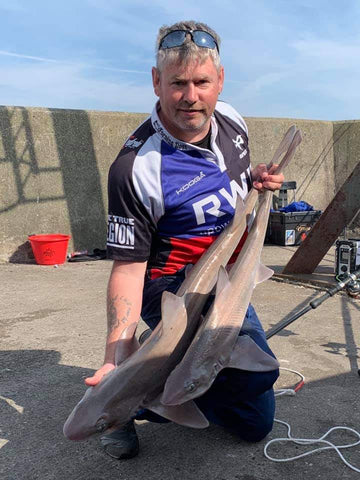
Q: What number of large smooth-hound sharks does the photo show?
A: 2